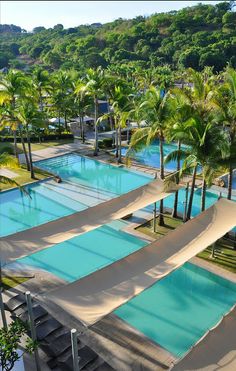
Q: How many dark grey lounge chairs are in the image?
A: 6